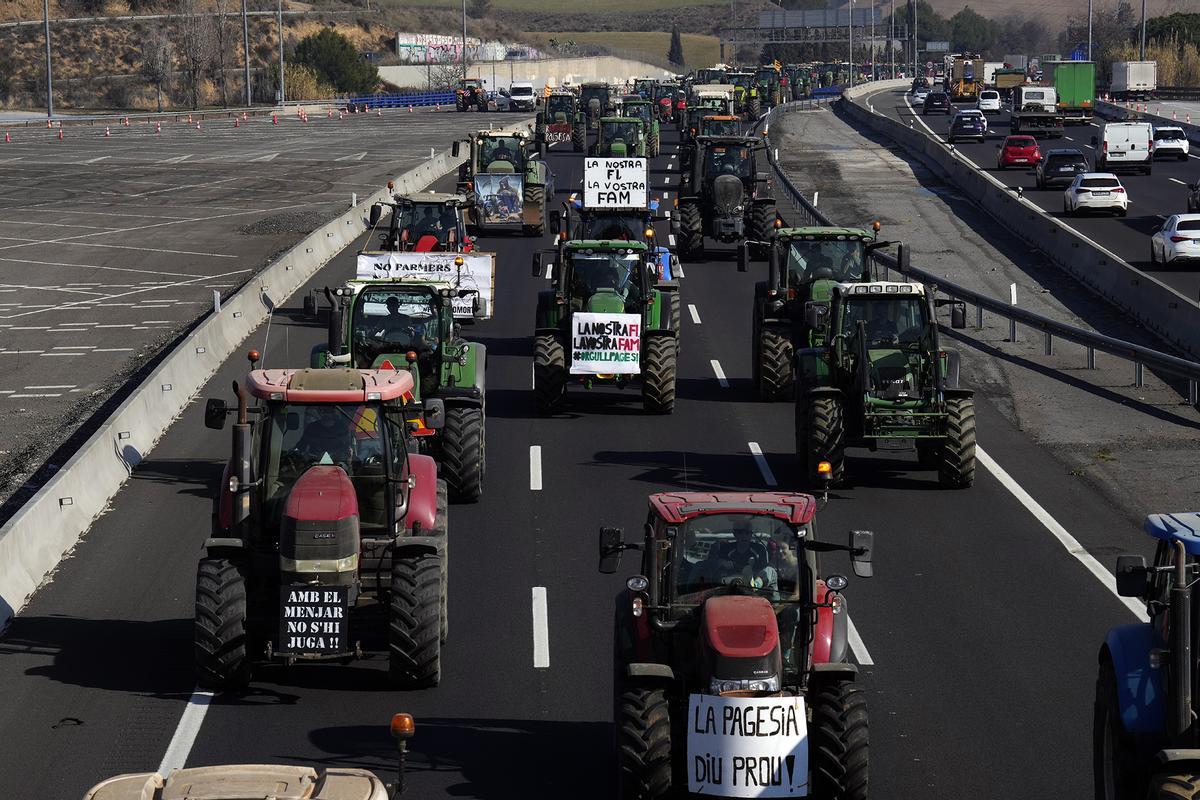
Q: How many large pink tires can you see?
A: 0